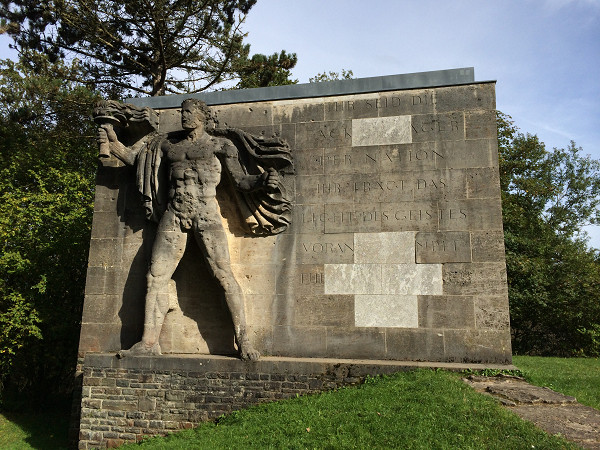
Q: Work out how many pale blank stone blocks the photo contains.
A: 5